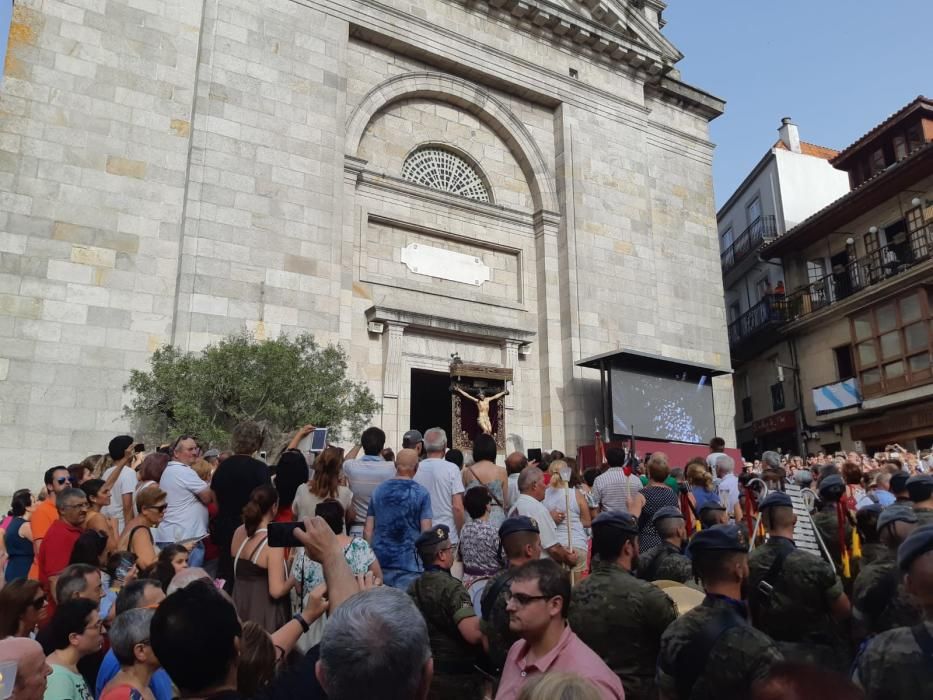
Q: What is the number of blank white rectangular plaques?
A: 1